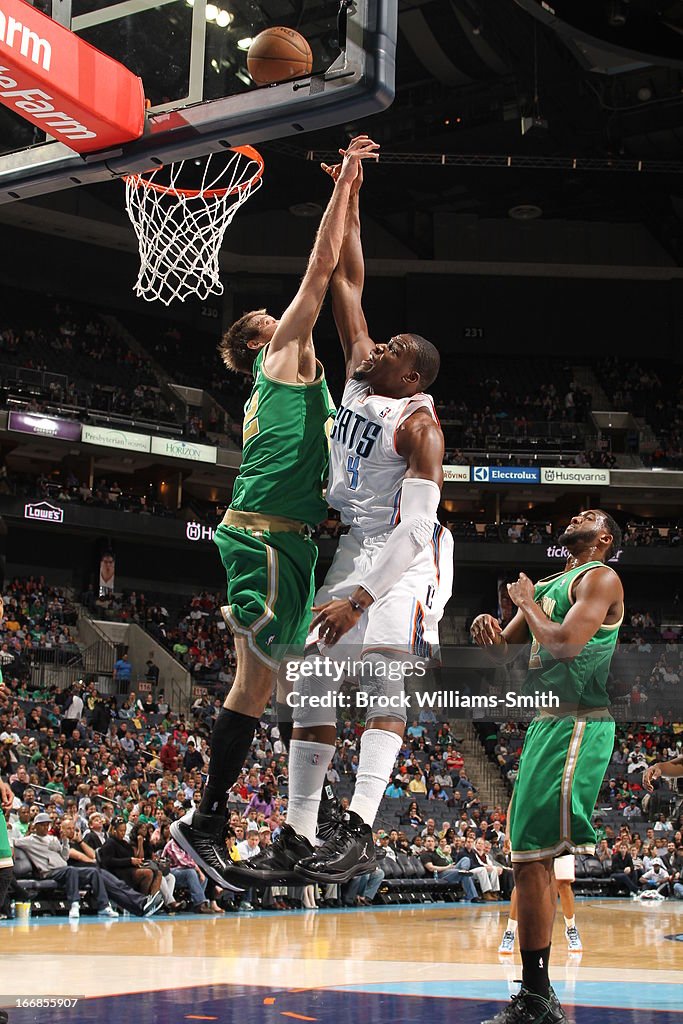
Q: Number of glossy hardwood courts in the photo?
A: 1